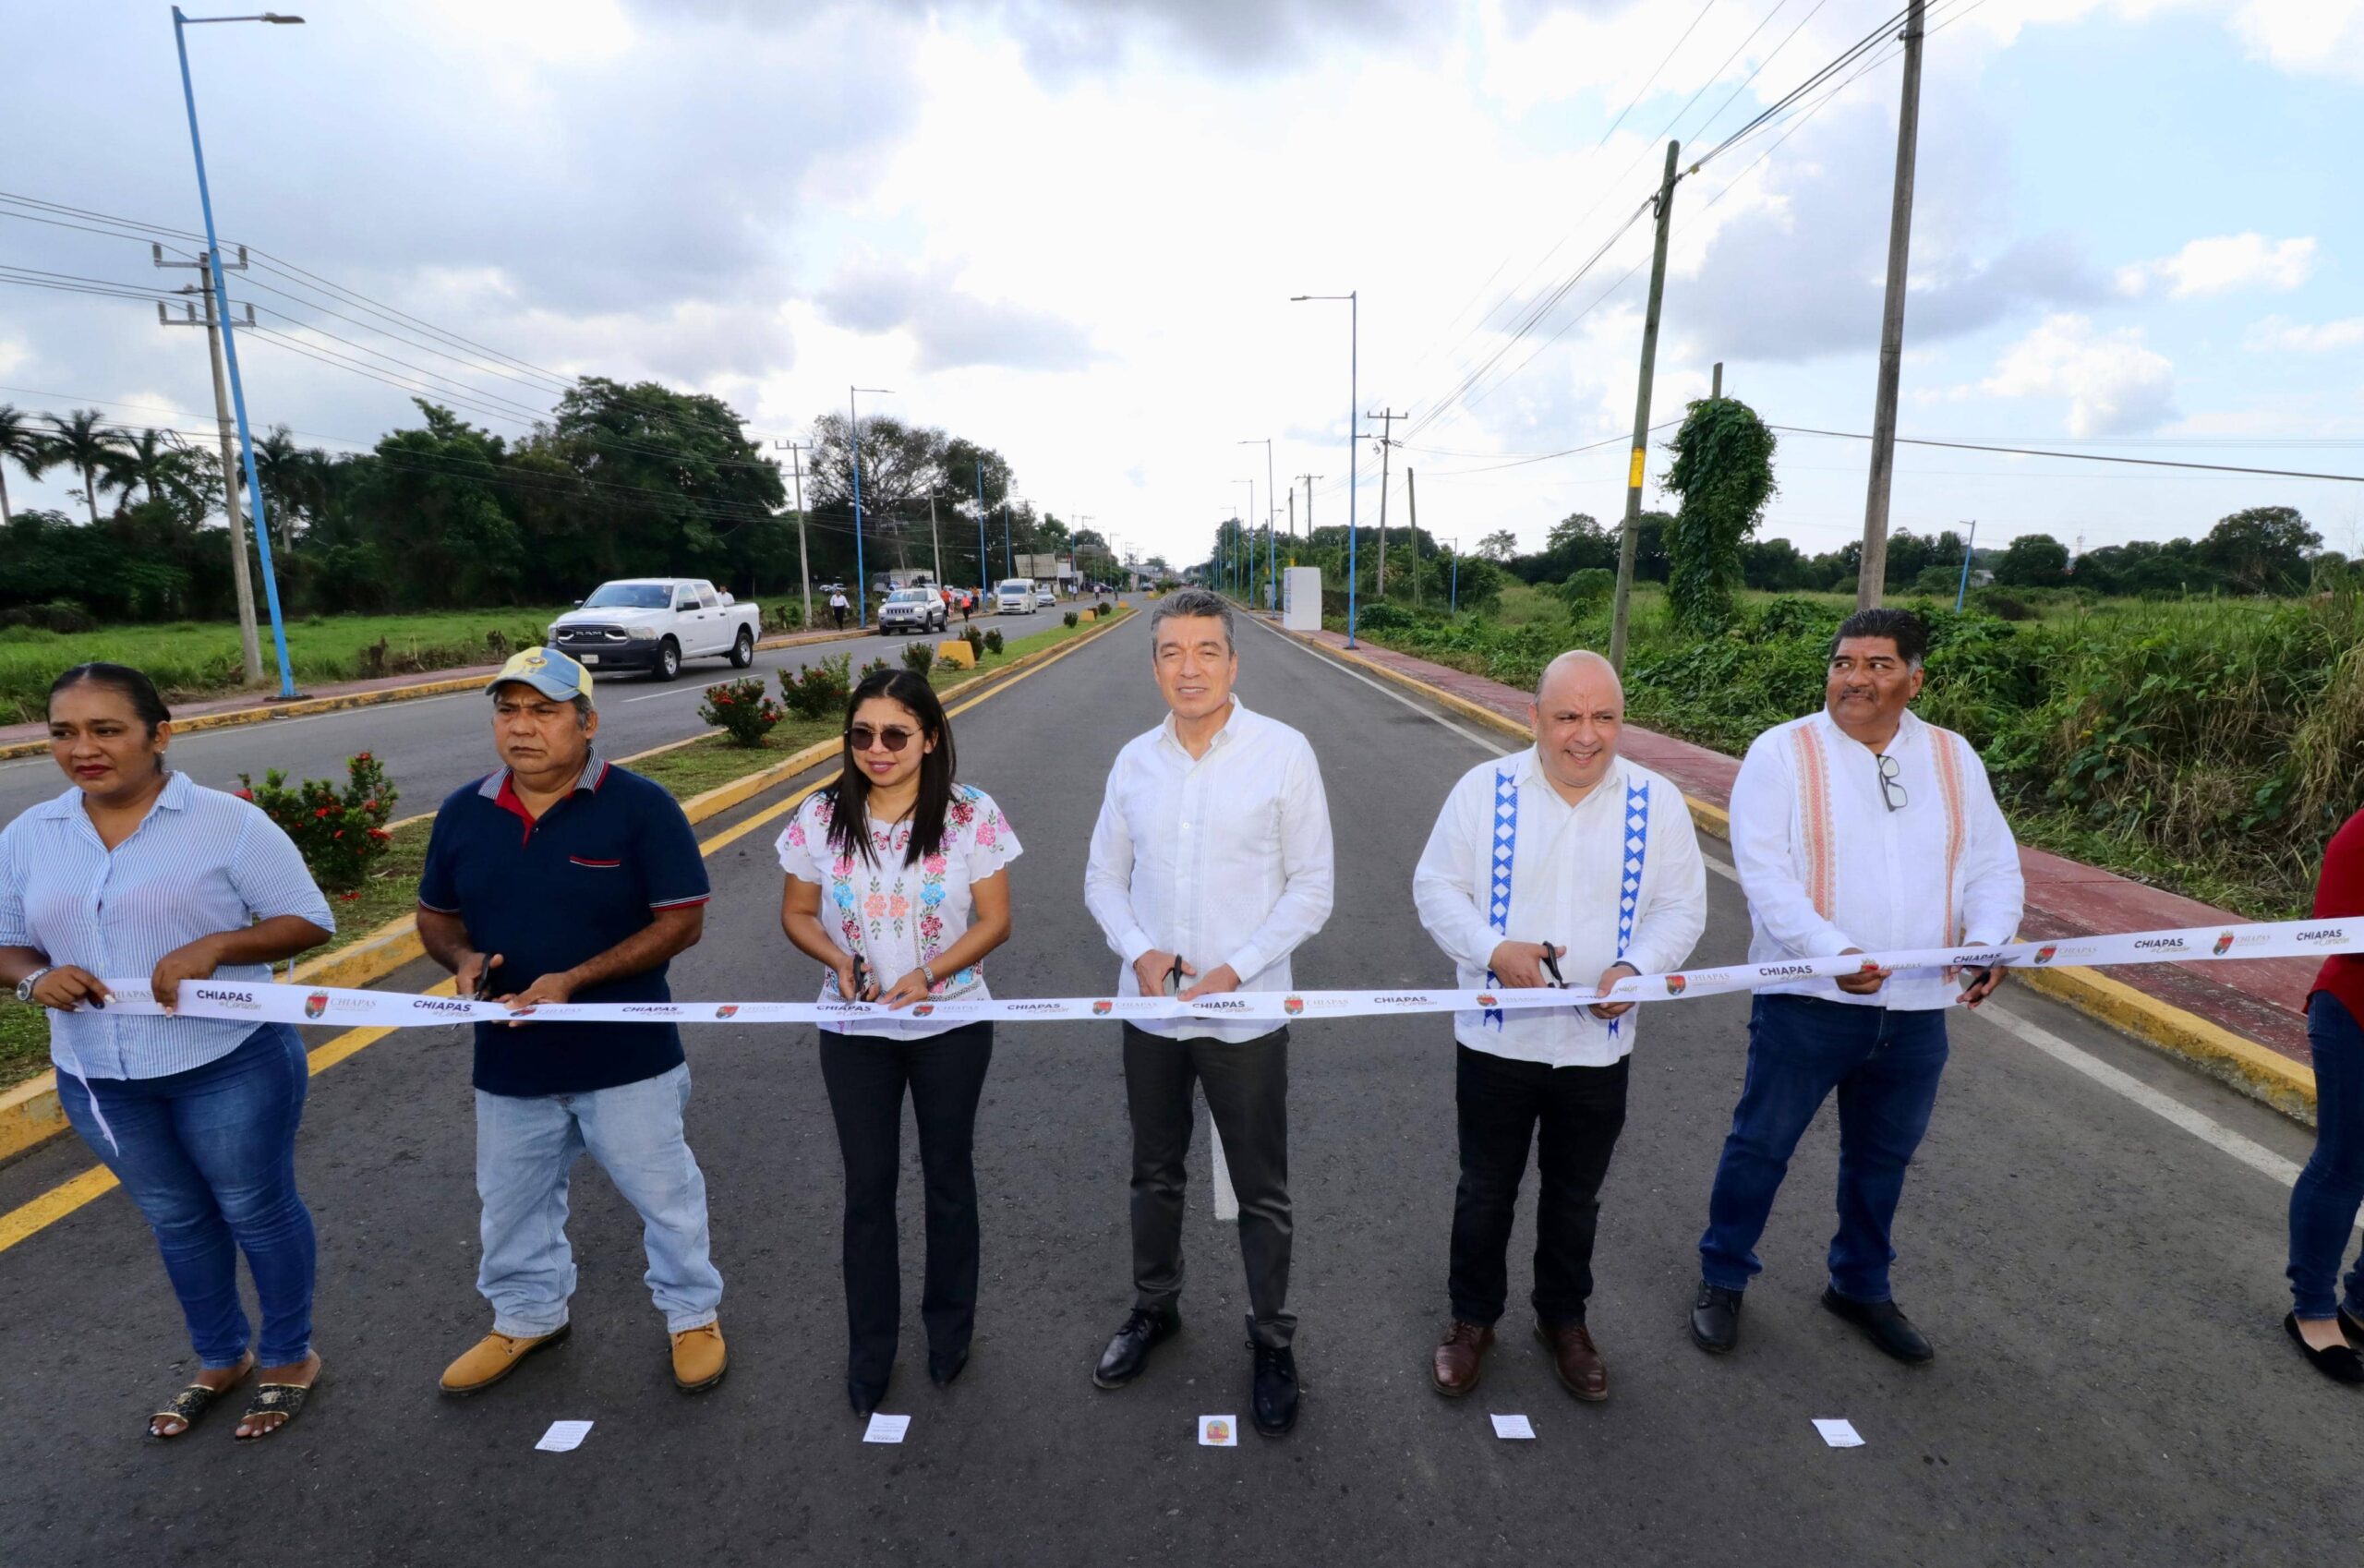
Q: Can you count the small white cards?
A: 5